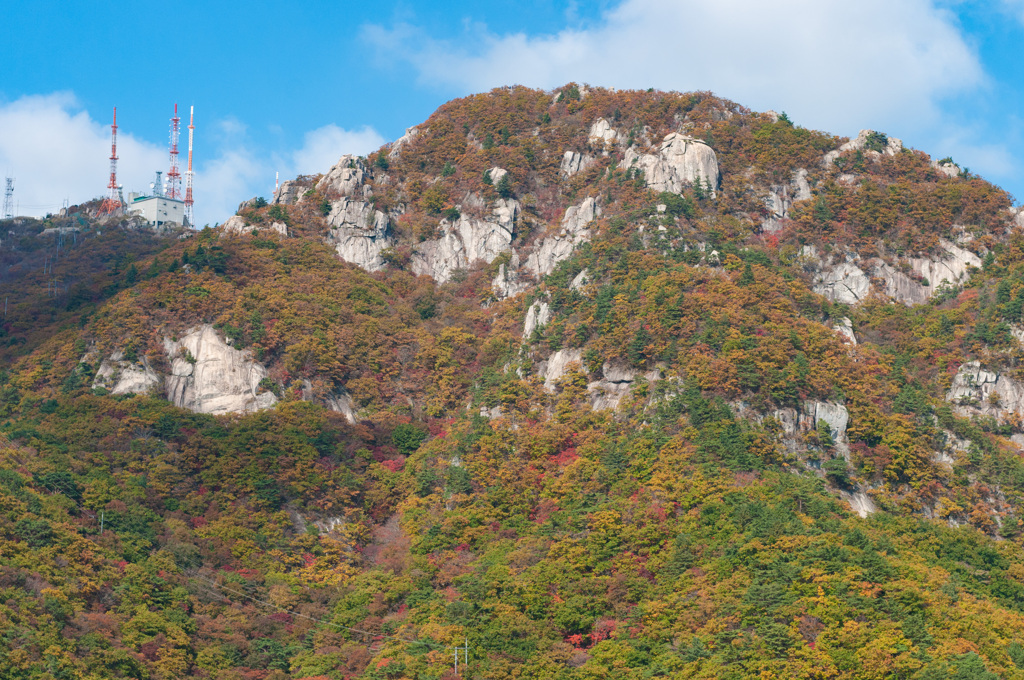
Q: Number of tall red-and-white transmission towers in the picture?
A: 3